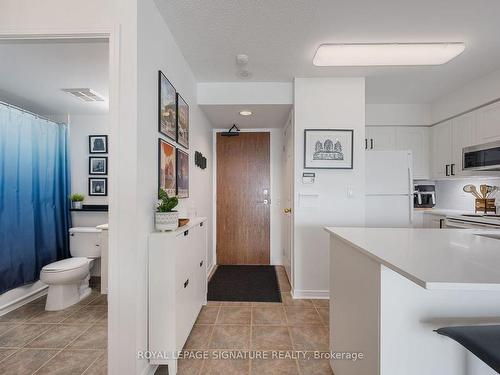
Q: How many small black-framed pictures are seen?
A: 3